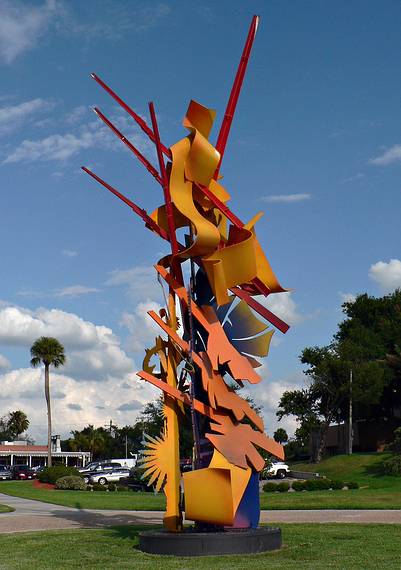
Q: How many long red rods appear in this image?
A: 5